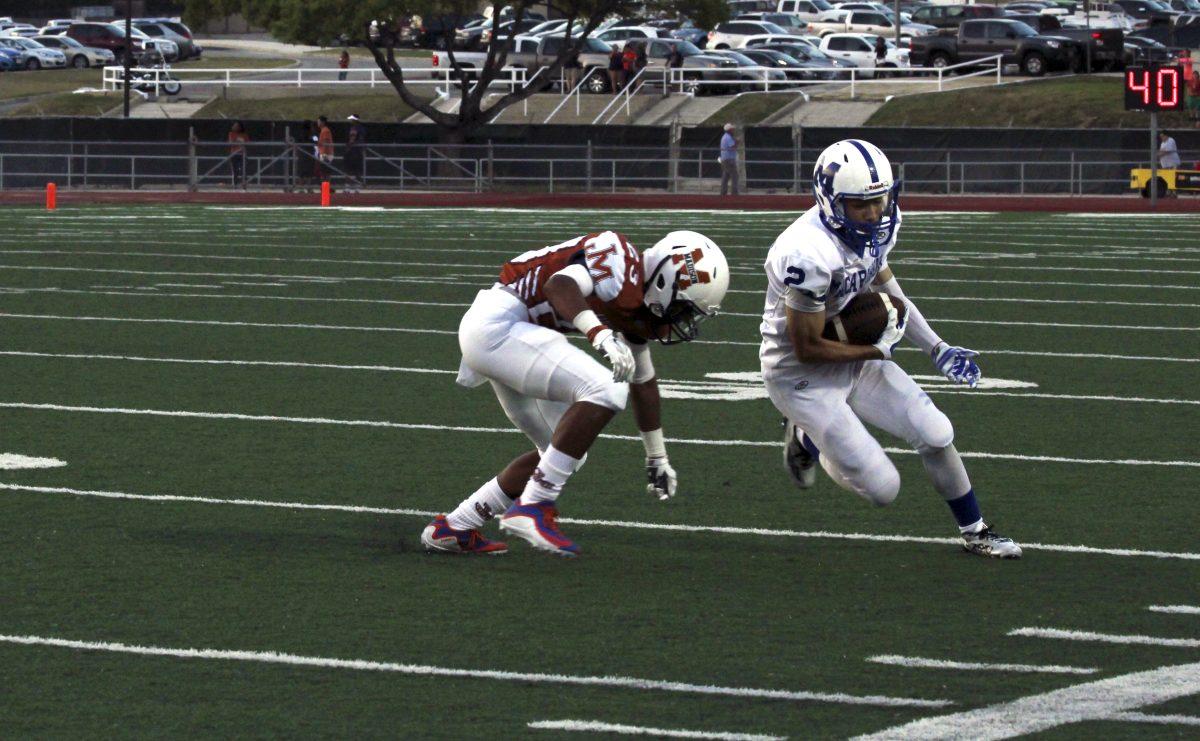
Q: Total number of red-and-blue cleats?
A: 2